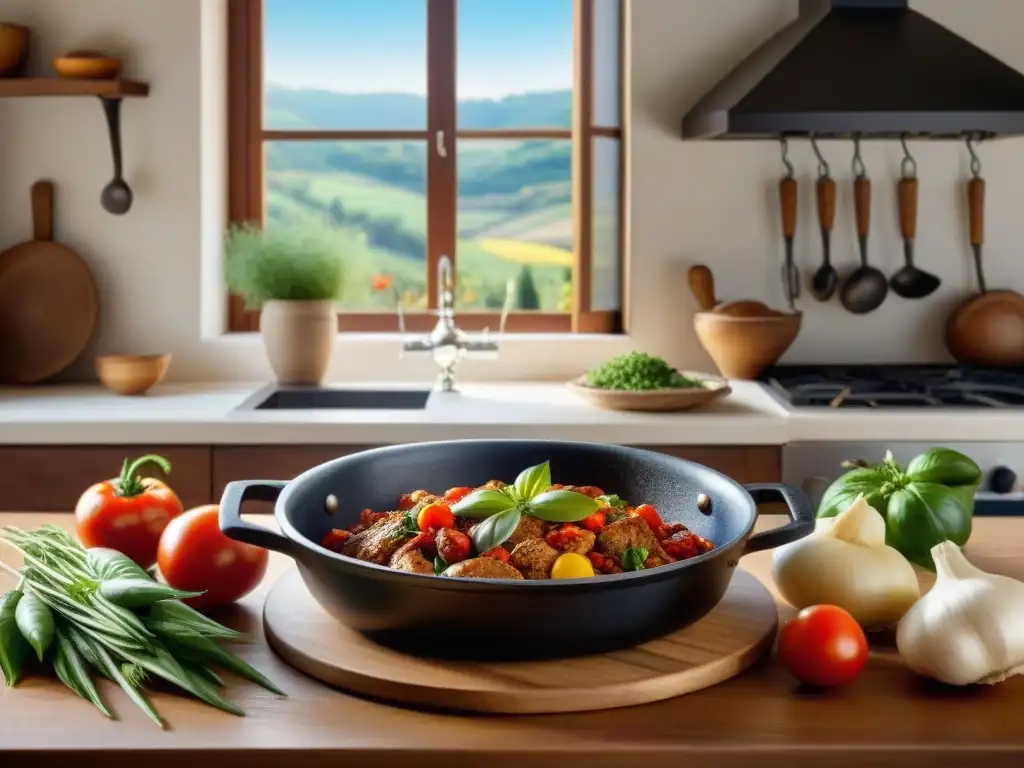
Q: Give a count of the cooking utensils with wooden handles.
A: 5